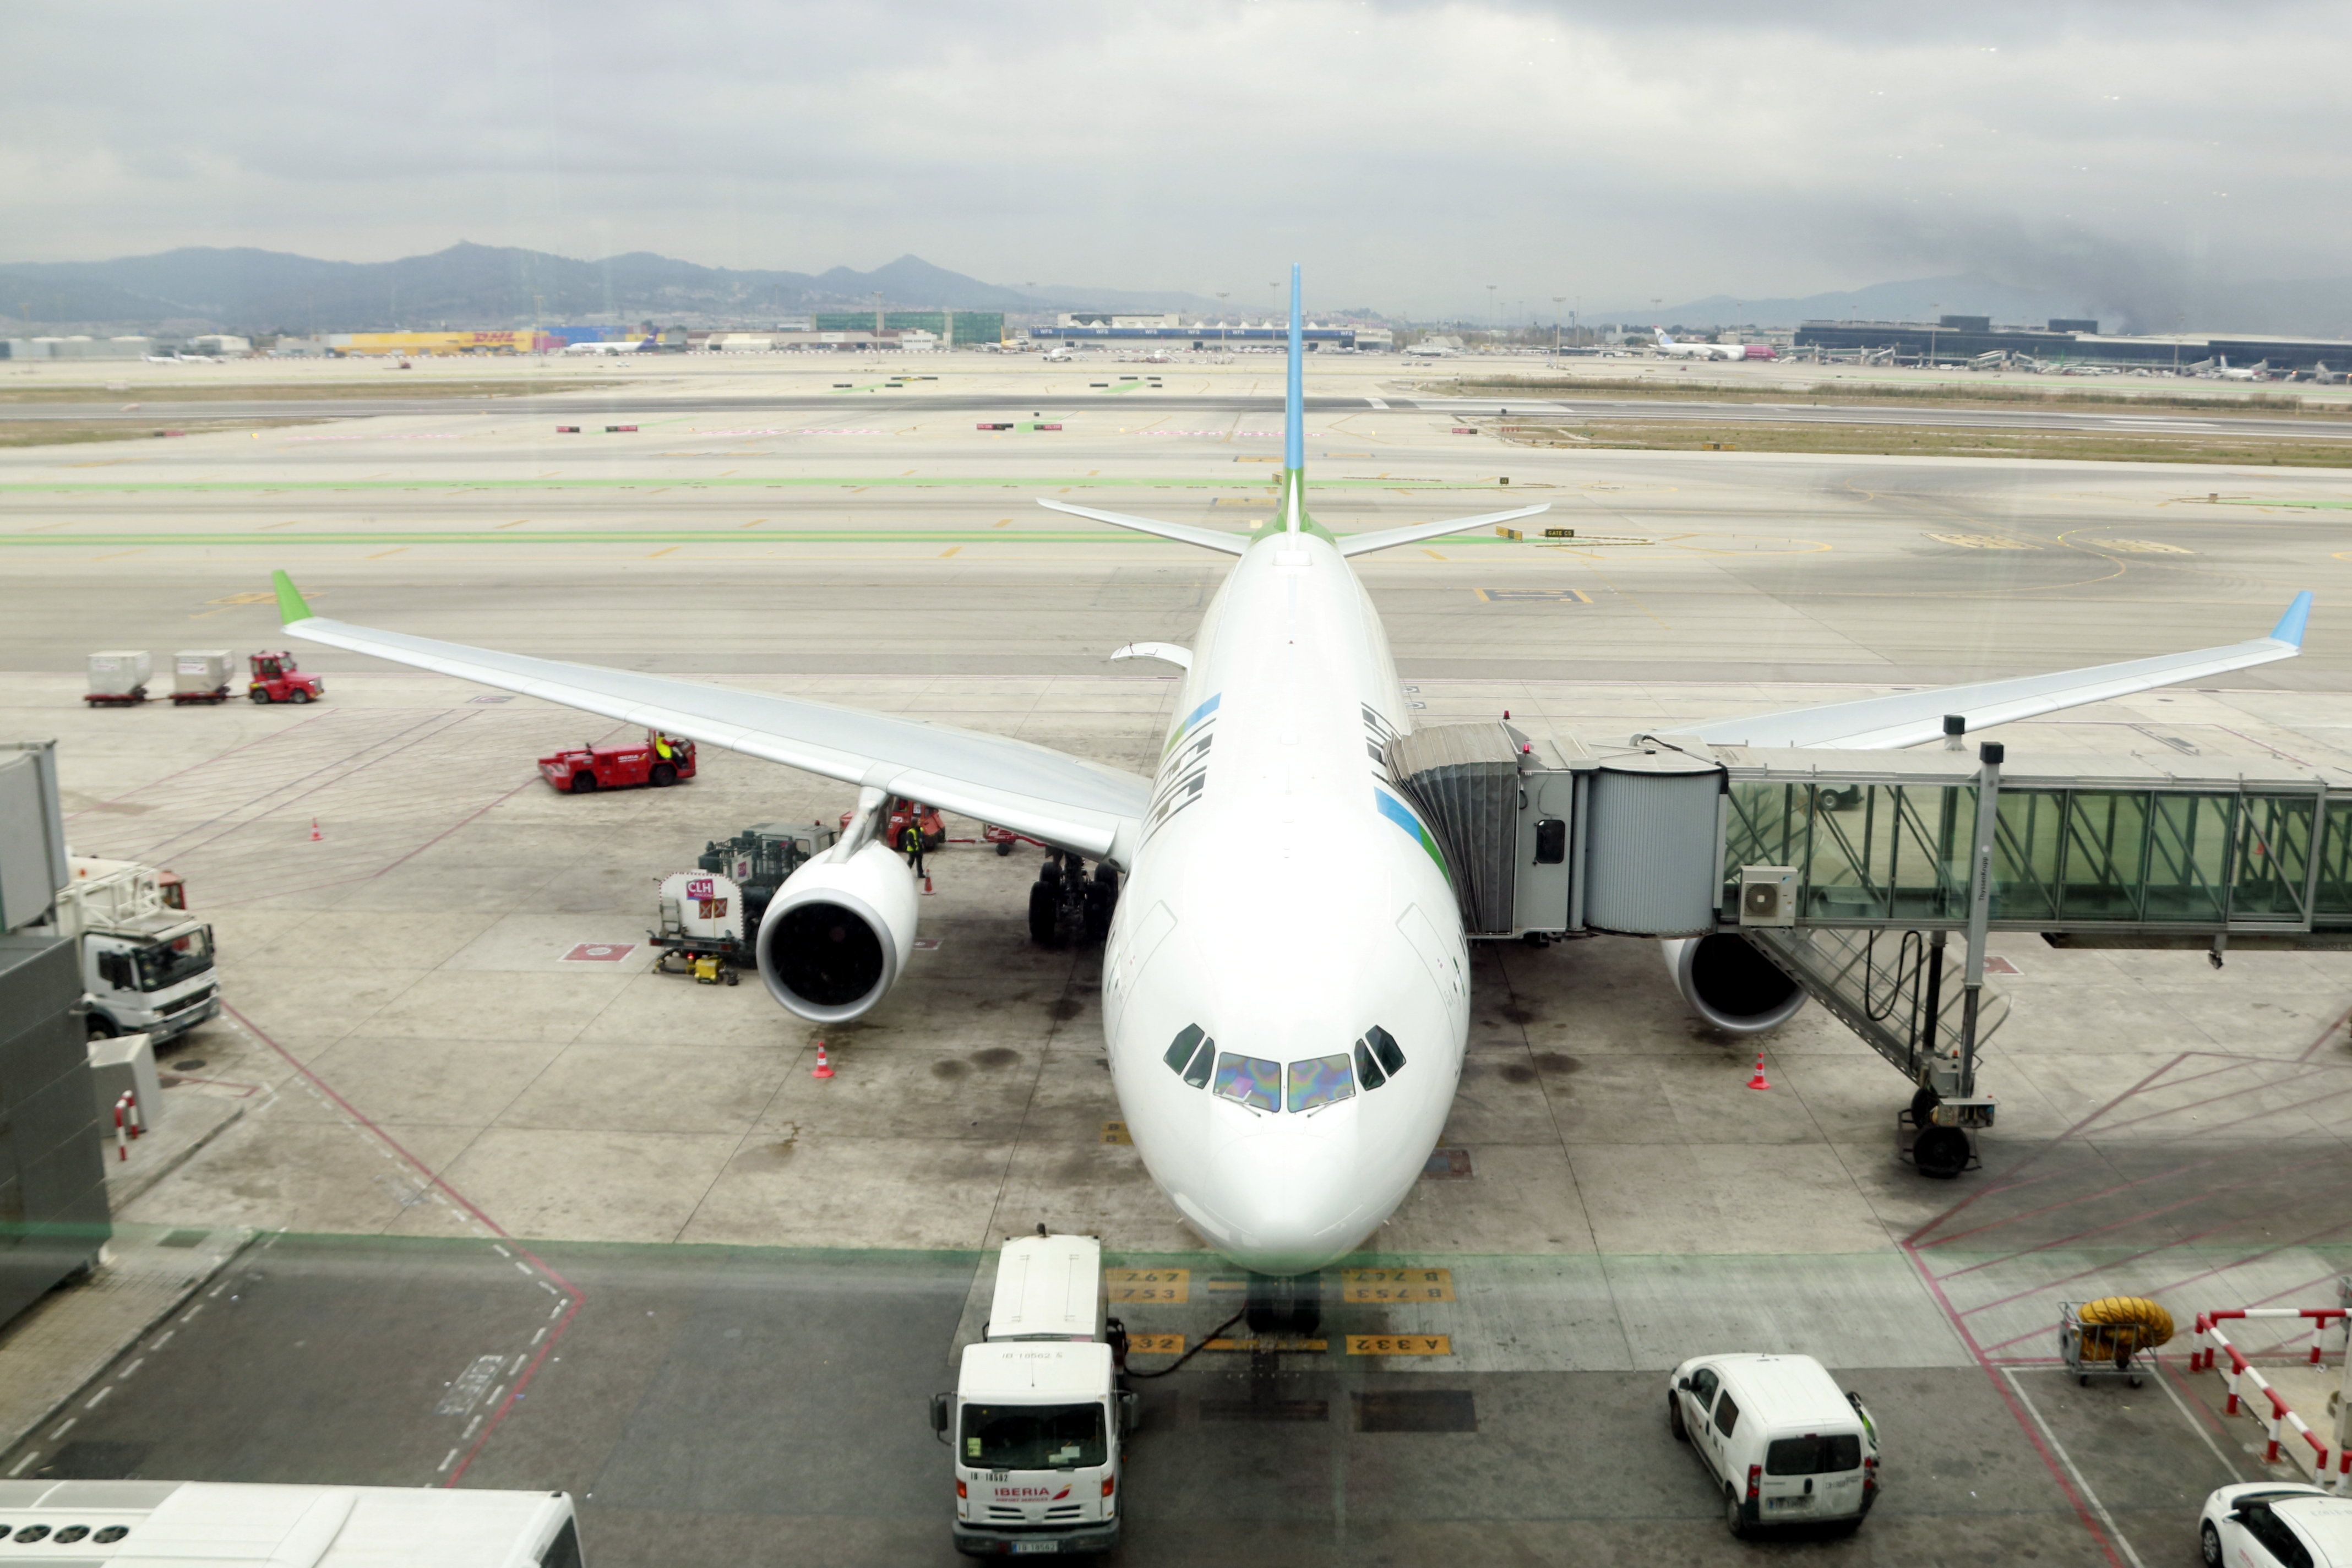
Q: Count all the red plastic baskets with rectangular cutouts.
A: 0